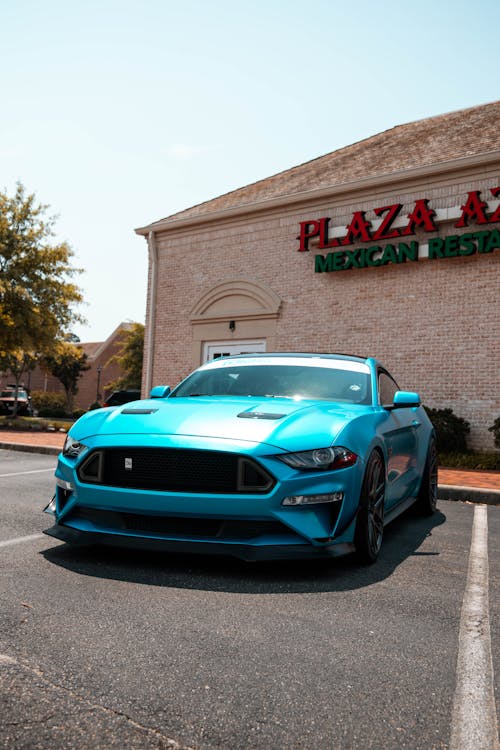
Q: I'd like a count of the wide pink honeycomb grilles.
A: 0